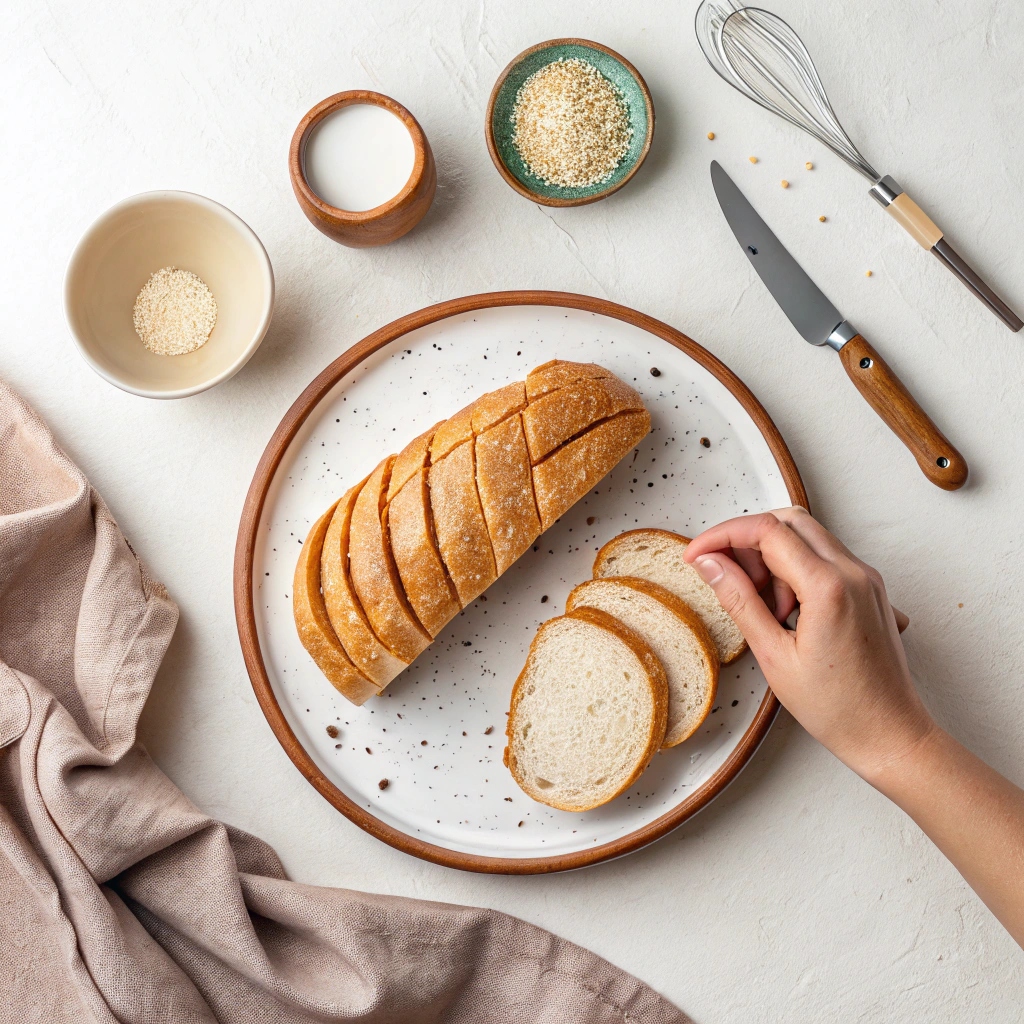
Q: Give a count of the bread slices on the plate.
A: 3